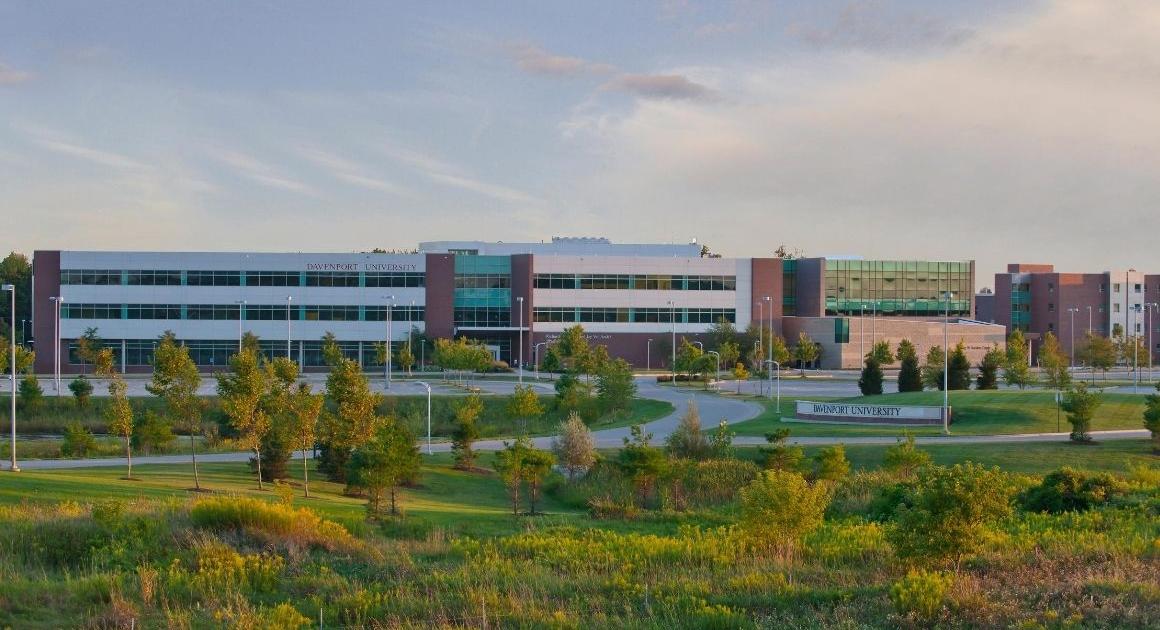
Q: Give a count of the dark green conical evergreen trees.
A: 4